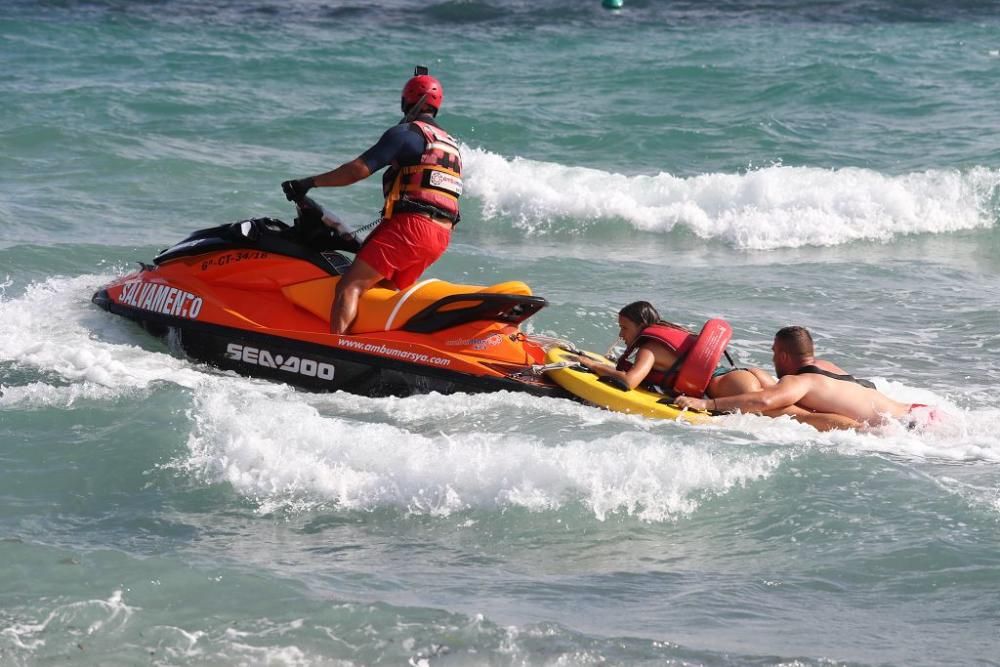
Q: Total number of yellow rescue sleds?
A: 1